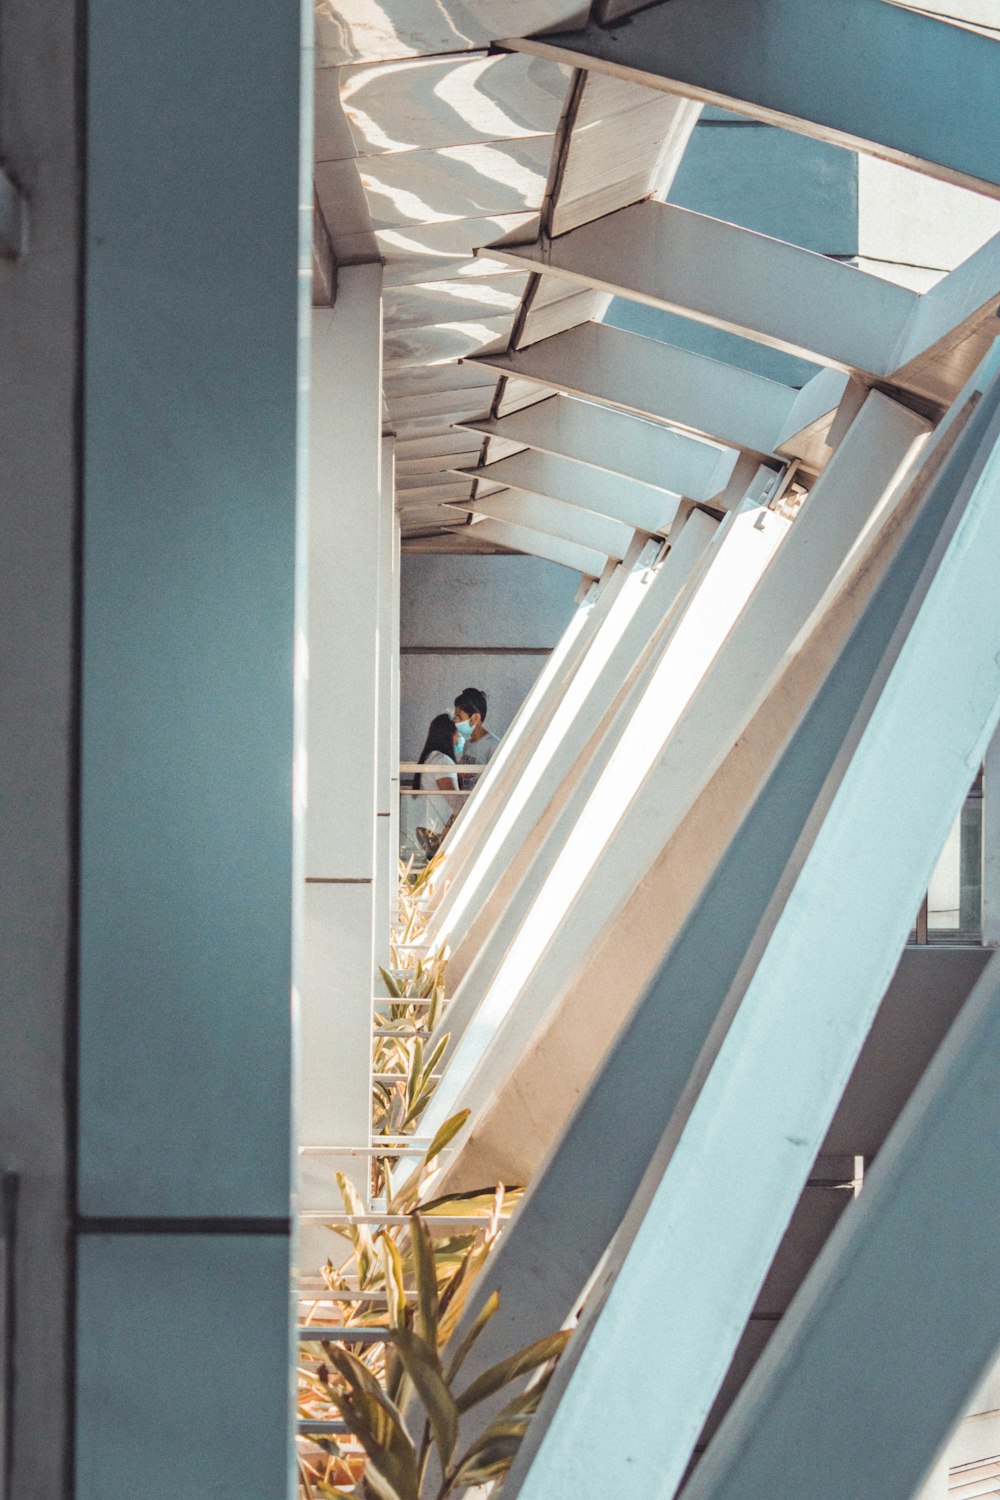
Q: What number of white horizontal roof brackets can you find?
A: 7